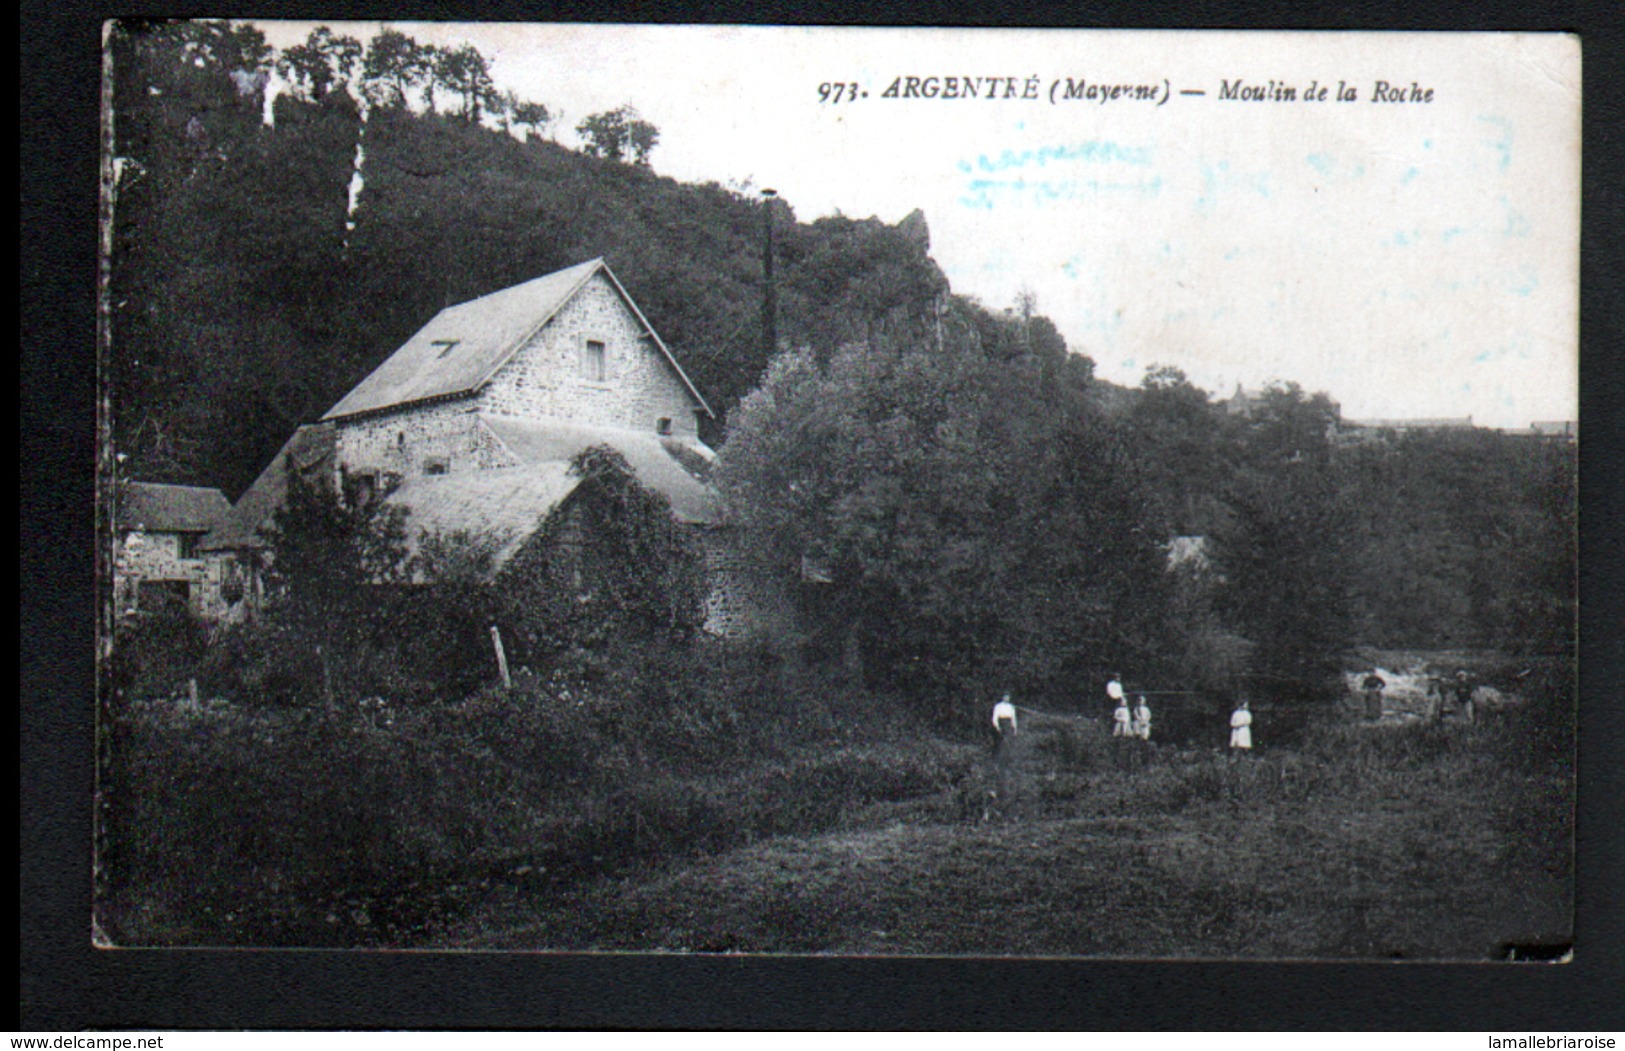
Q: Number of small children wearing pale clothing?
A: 3